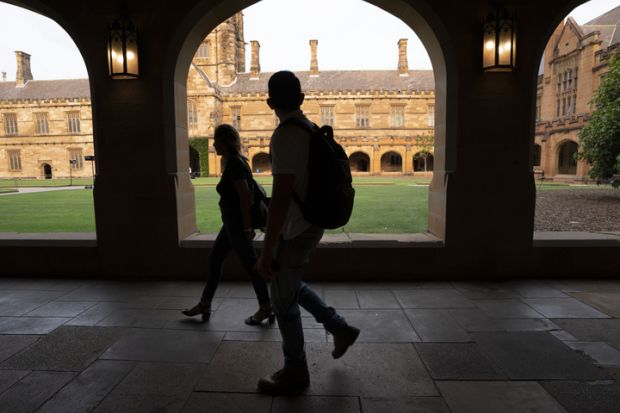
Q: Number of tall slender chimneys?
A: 4